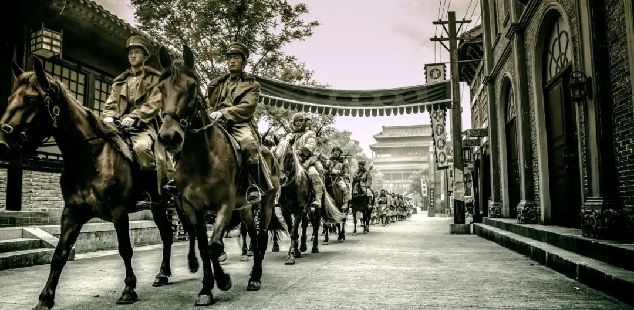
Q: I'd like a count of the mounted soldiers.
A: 5